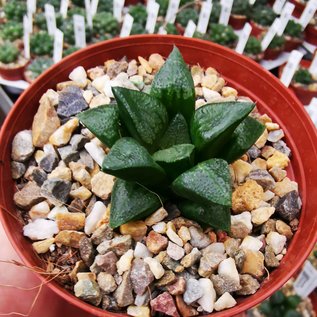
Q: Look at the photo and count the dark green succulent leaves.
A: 11